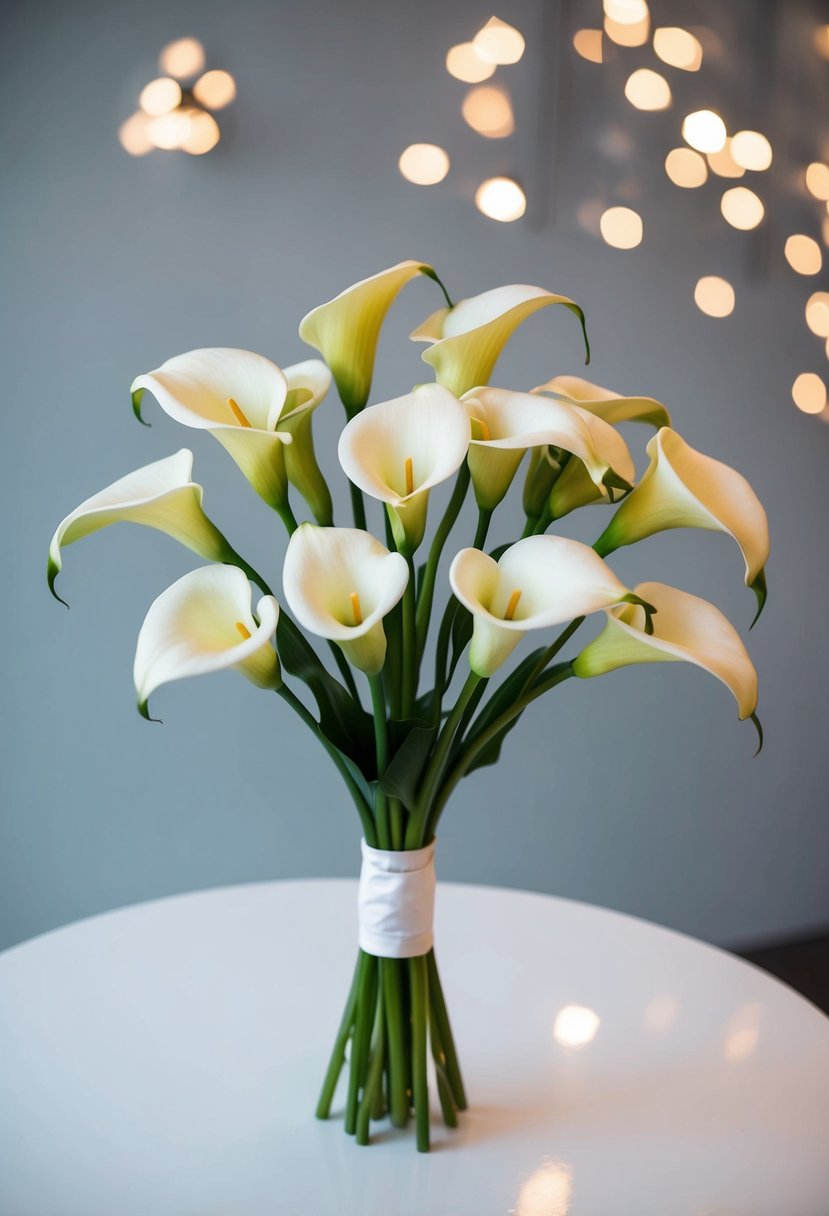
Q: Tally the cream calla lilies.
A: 14